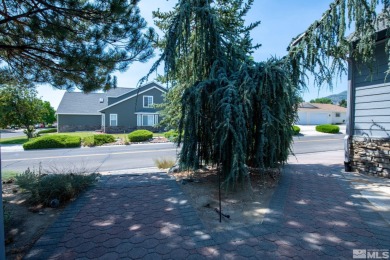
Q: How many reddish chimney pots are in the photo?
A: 0